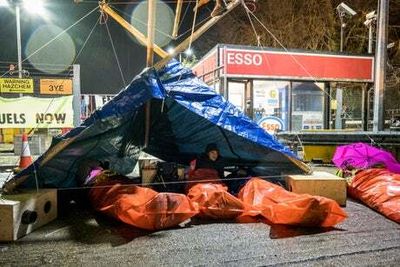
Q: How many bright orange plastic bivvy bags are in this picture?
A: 4